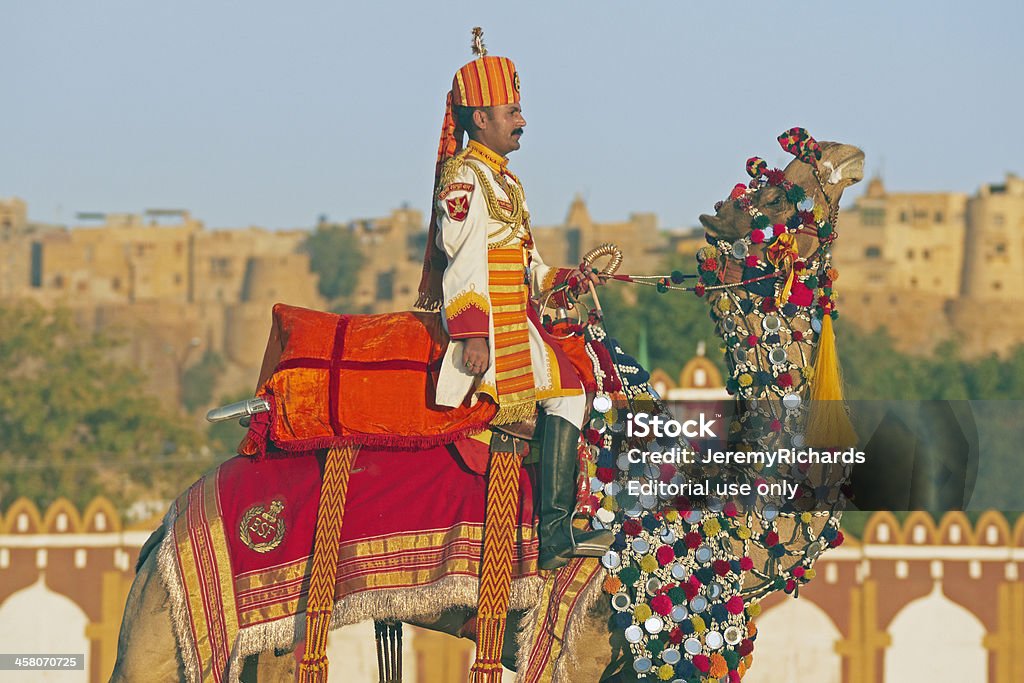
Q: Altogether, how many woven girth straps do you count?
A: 2